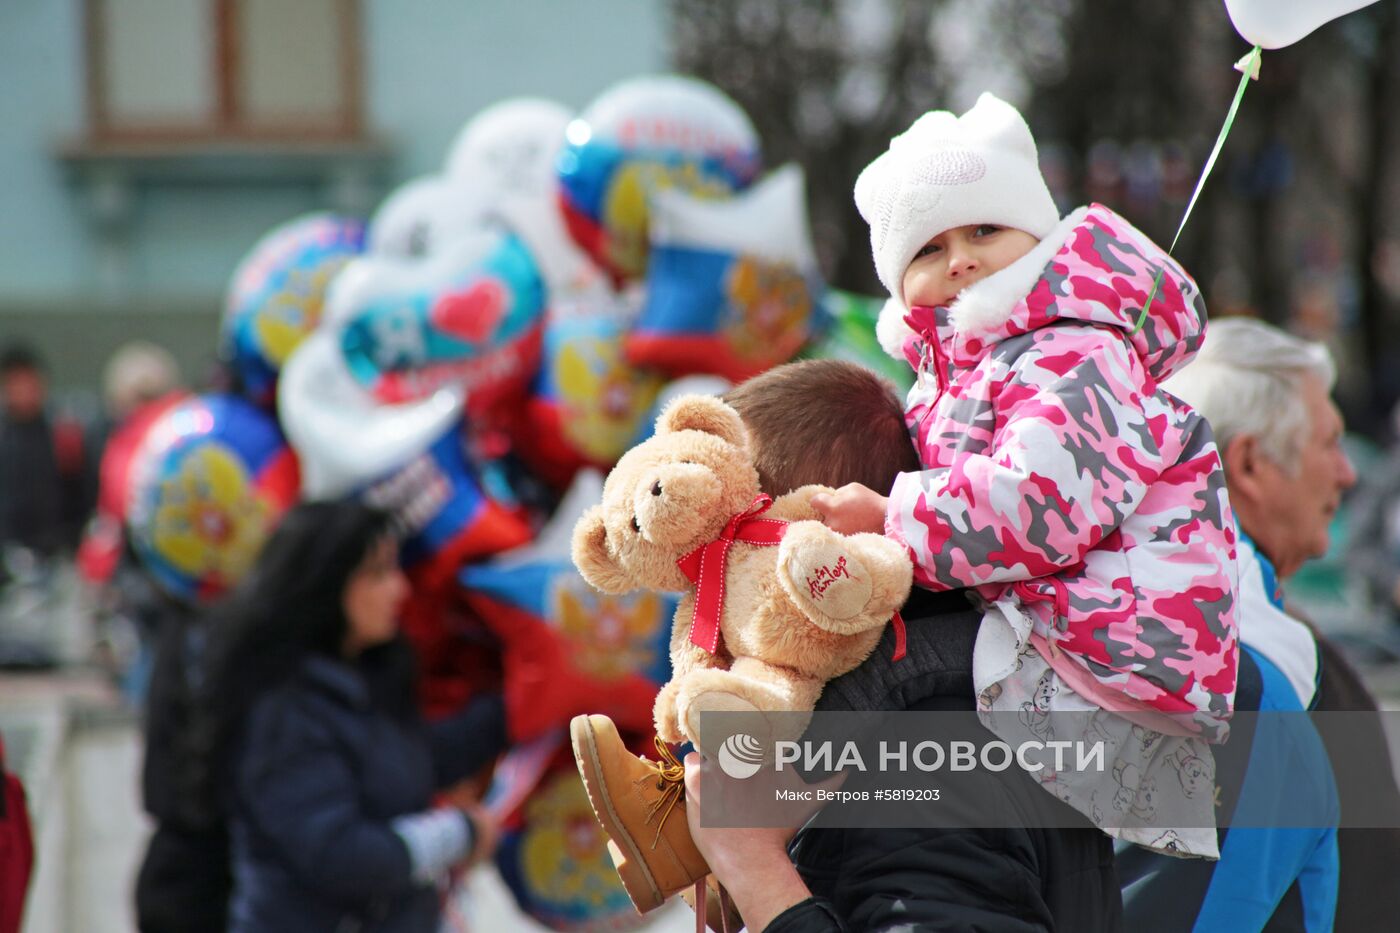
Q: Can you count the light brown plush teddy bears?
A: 1